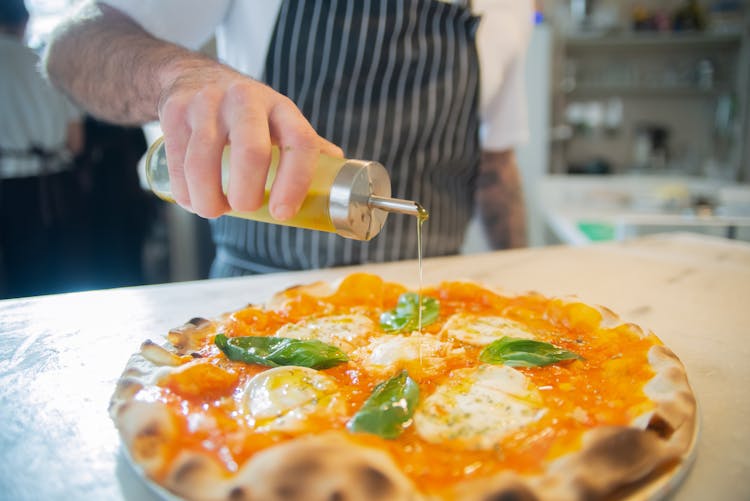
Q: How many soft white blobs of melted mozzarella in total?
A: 5